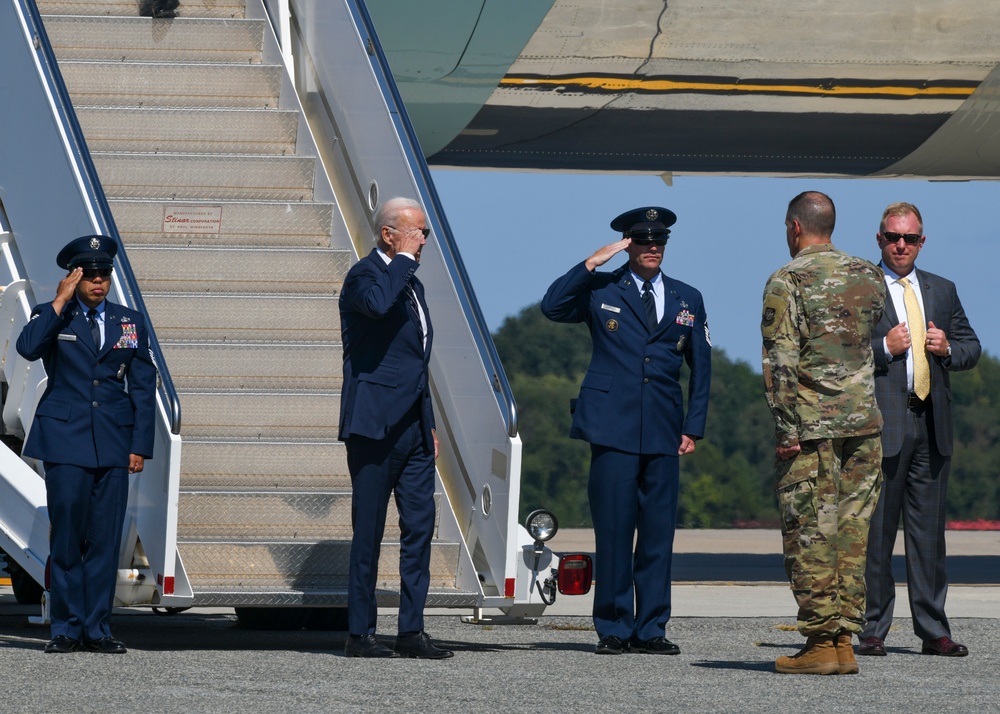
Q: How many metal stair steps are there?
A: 13